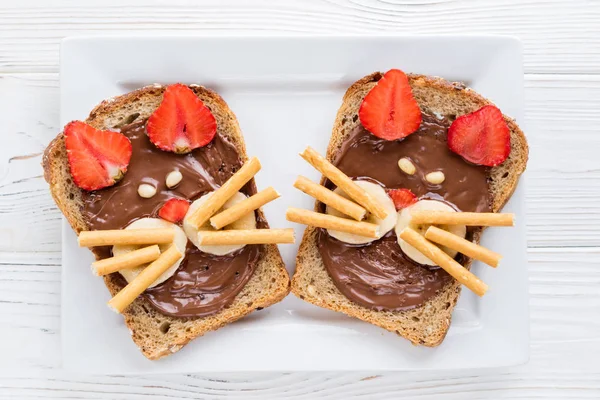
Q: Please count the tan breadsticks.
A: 12